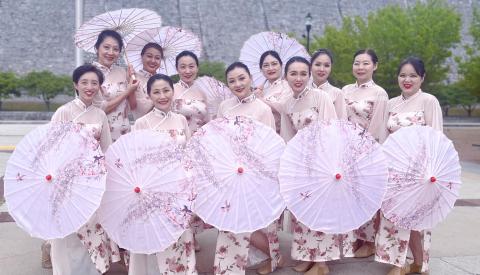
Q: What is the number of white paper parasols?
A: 9